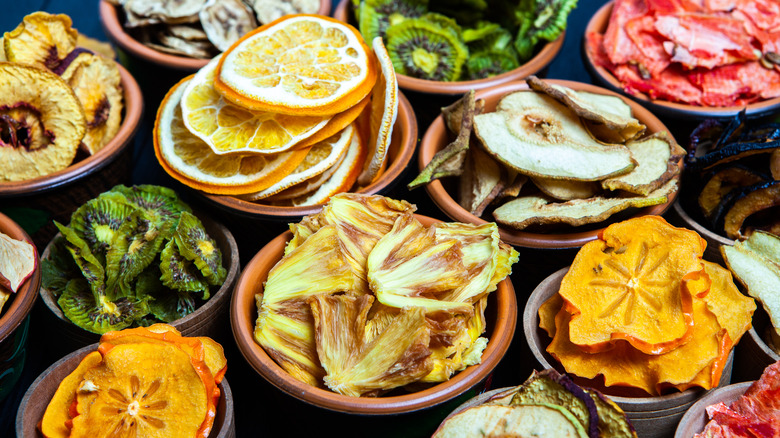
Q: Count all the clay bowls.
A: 8